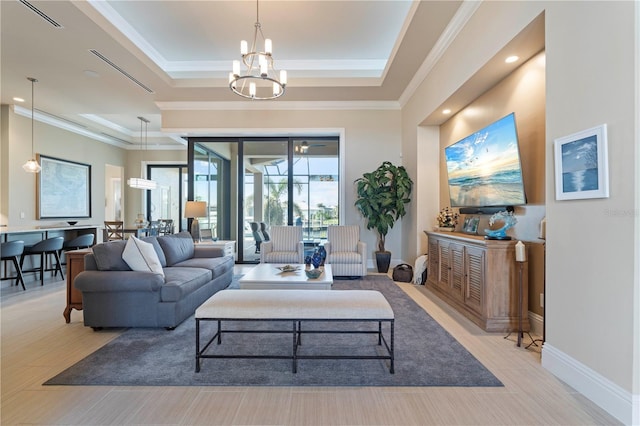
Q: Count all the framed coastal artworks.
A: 2